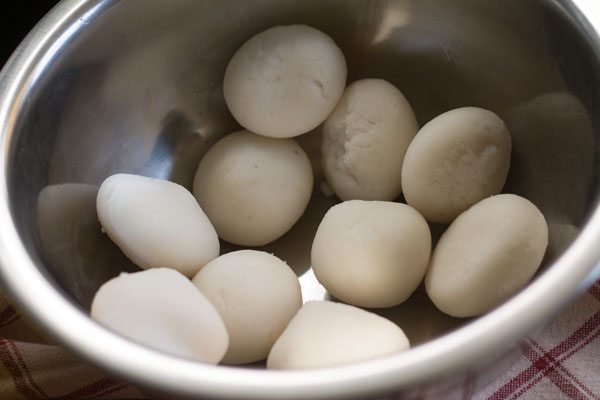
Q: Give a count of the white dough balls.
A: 10